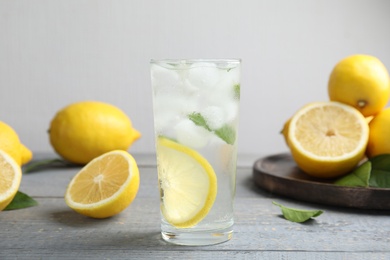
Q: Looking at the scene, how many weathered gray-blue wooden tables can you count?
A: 1